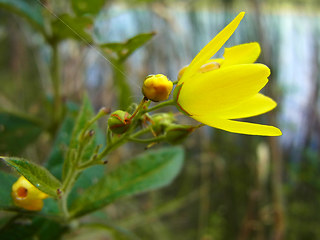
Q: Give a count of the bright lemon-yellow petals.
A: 5